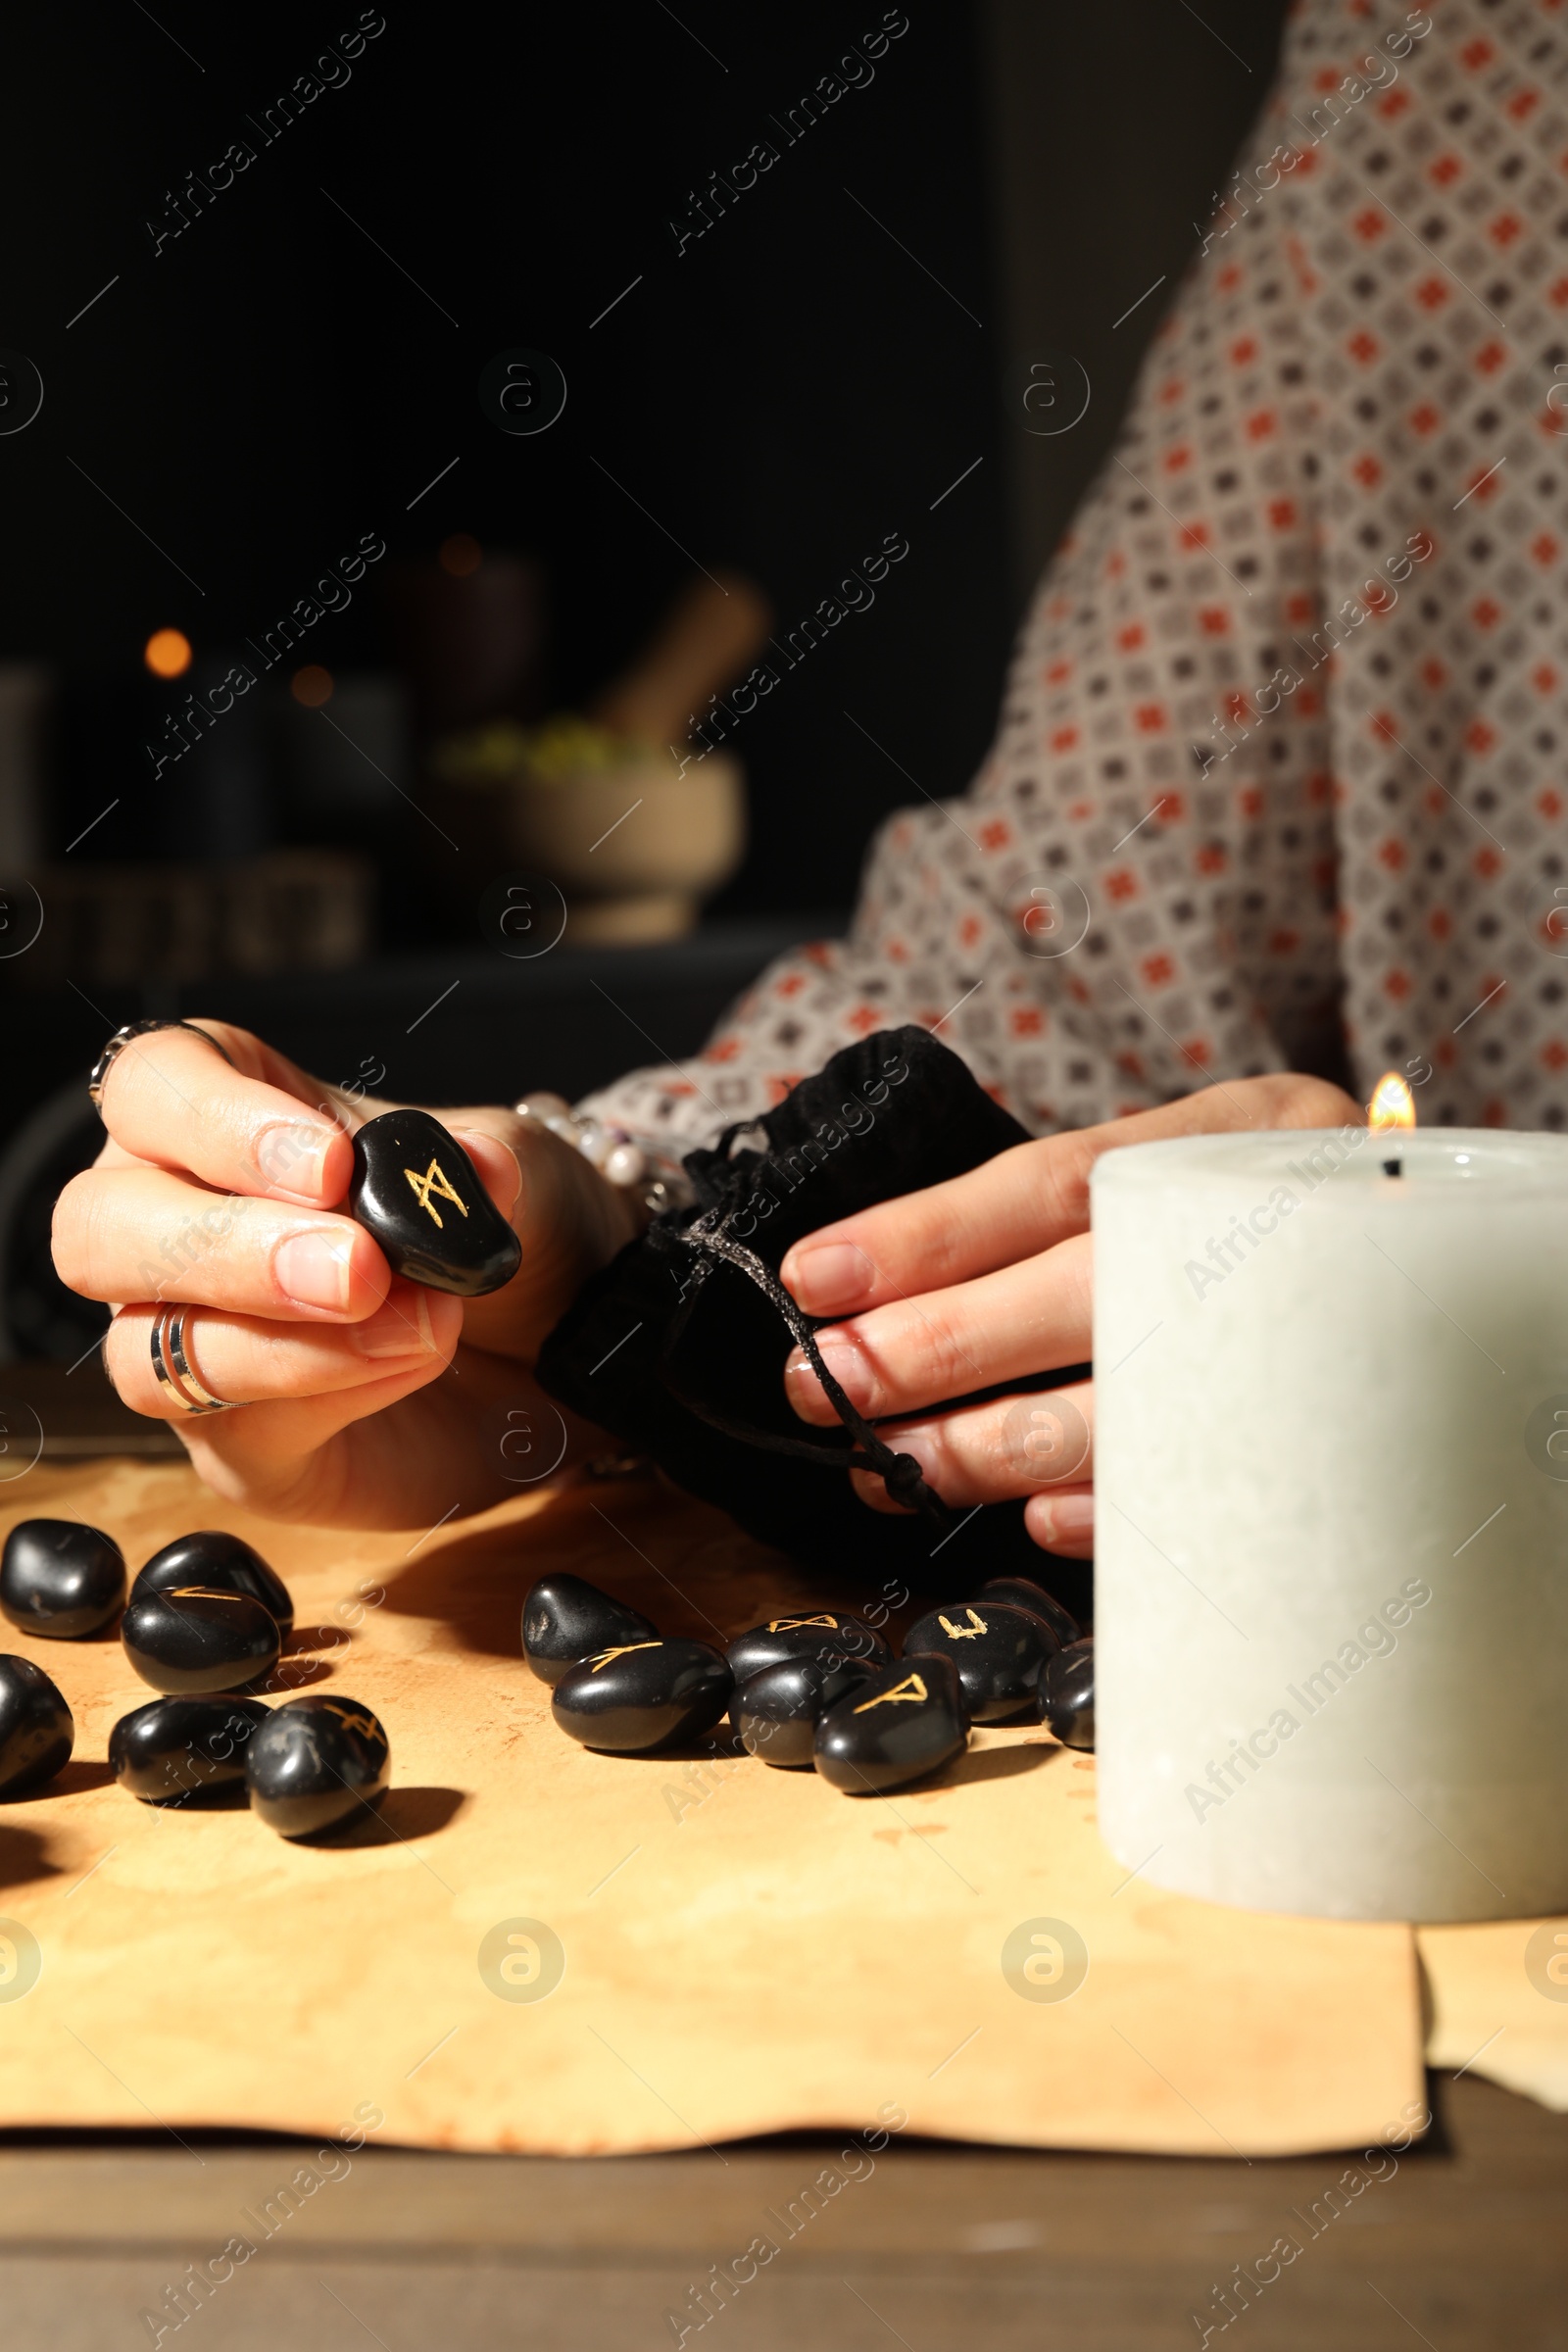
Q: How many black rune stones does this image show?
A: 15